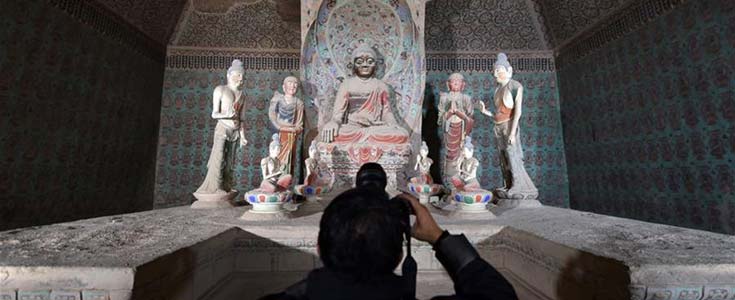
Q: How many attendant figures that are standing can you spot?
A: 4